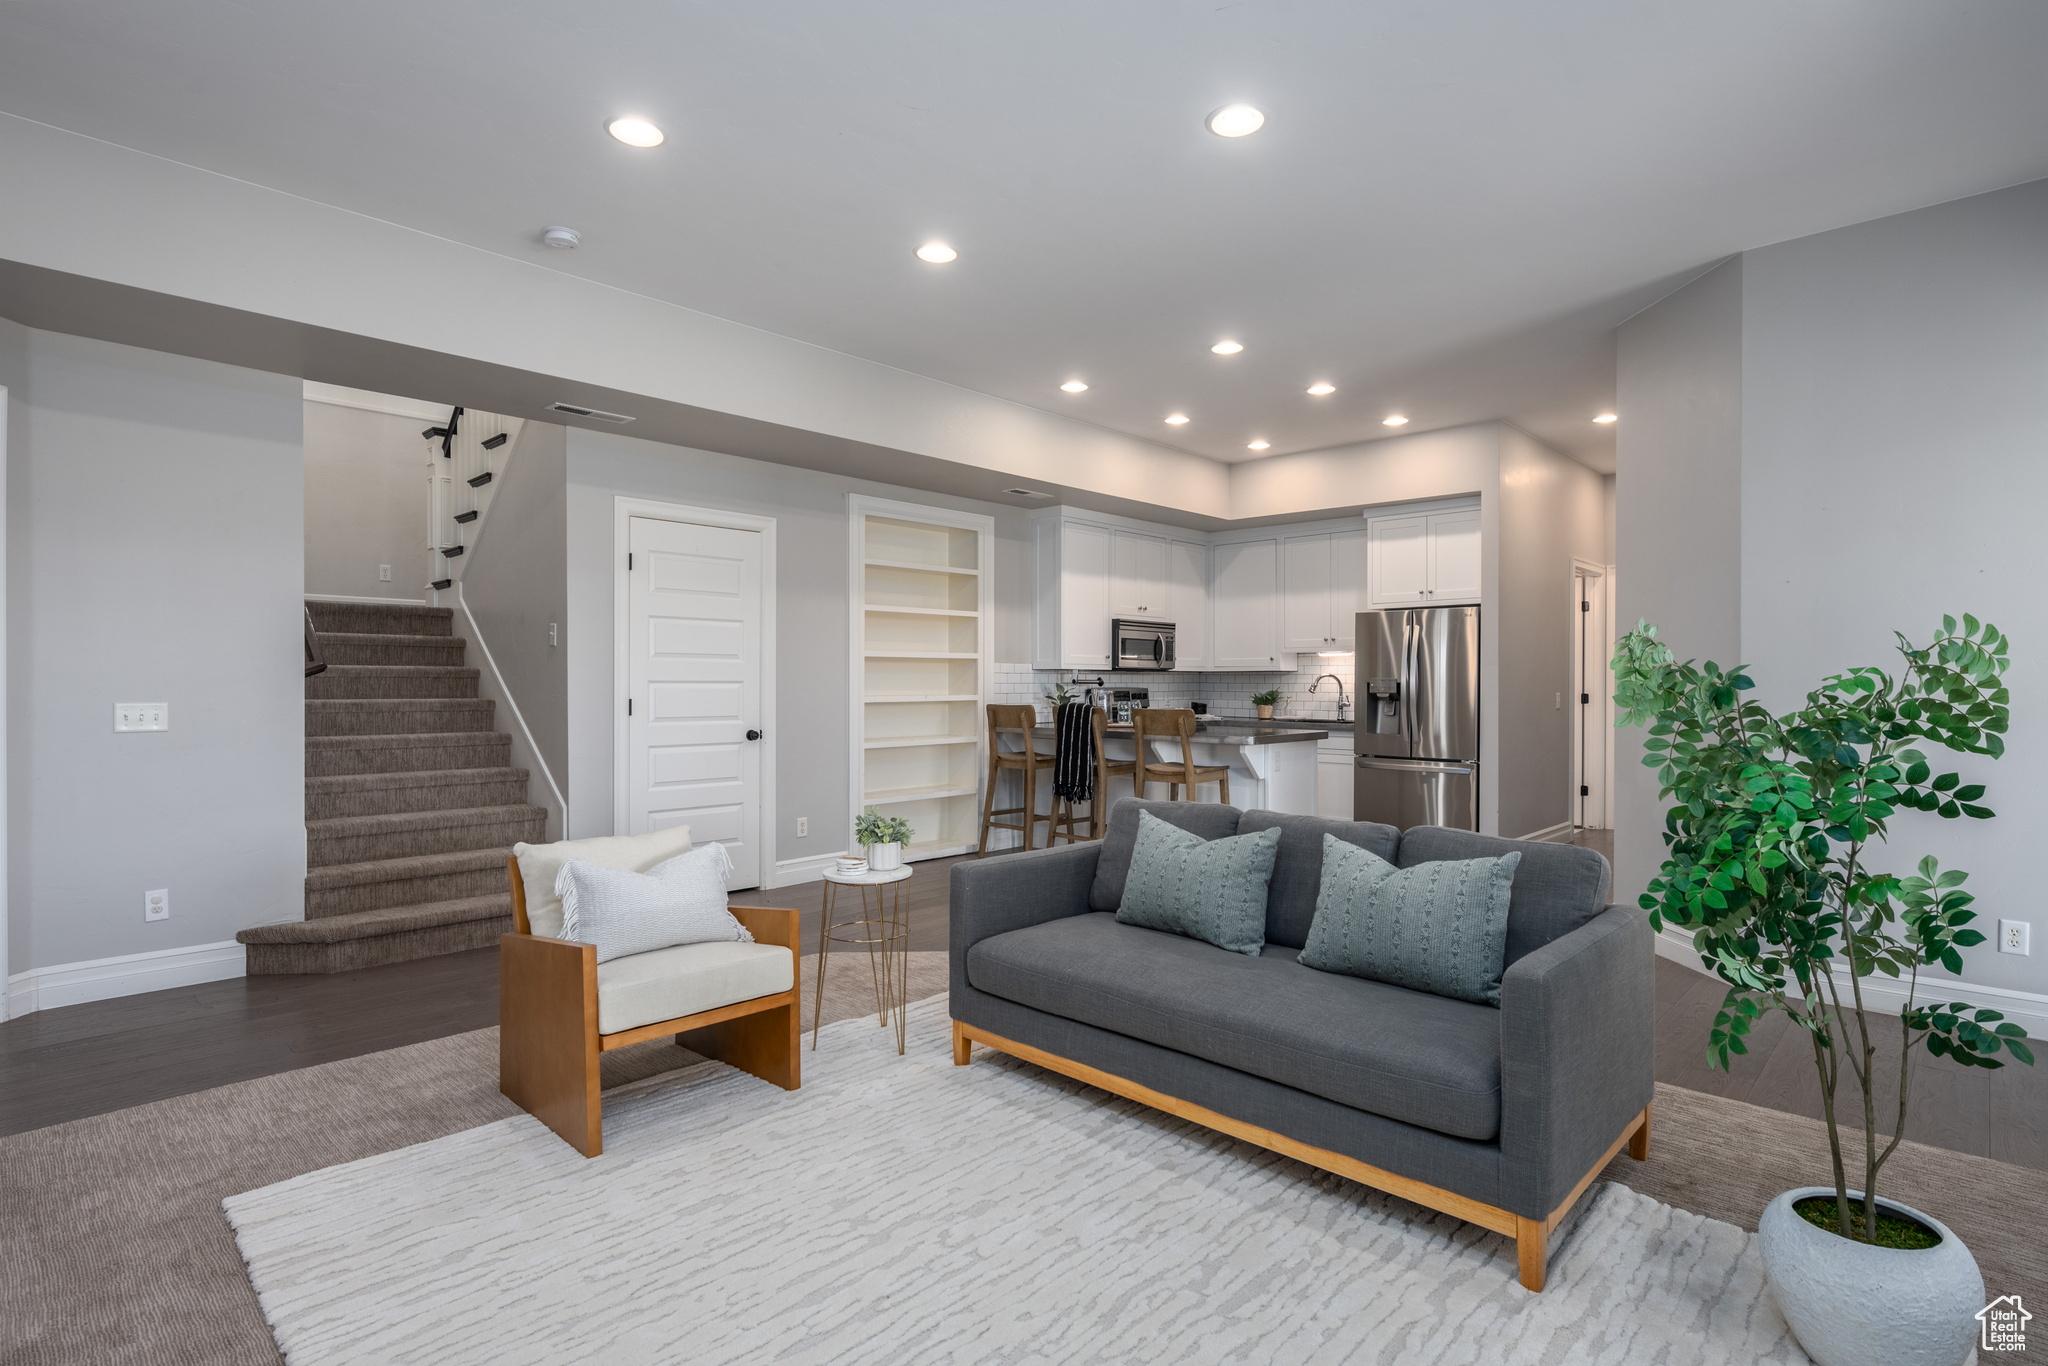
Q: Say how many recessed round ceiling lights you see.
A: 10